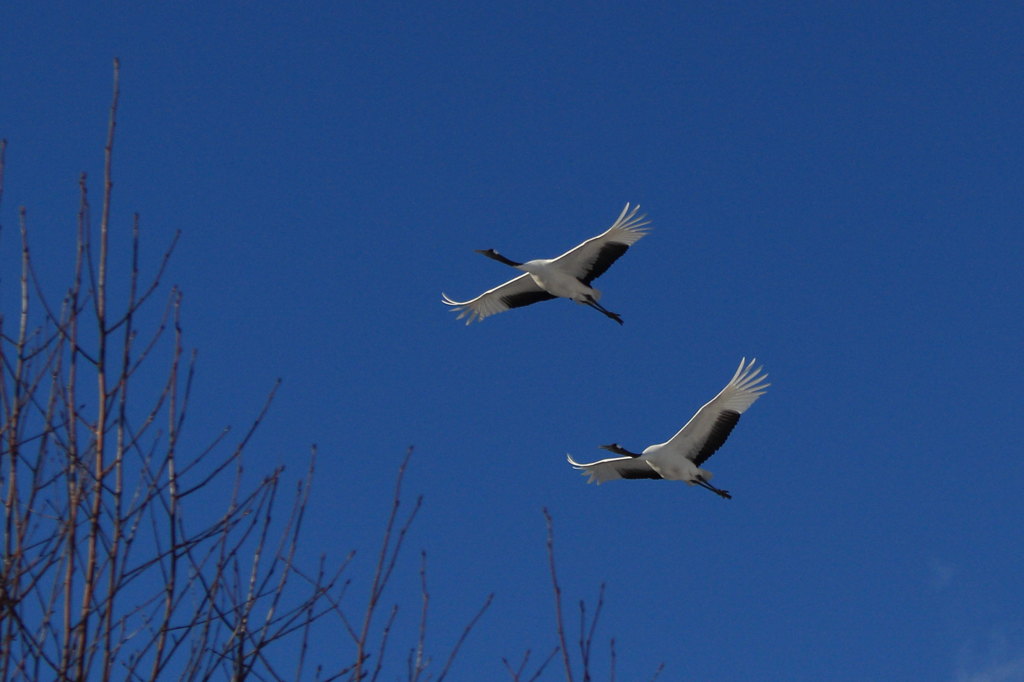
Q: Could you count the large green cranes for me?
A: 0